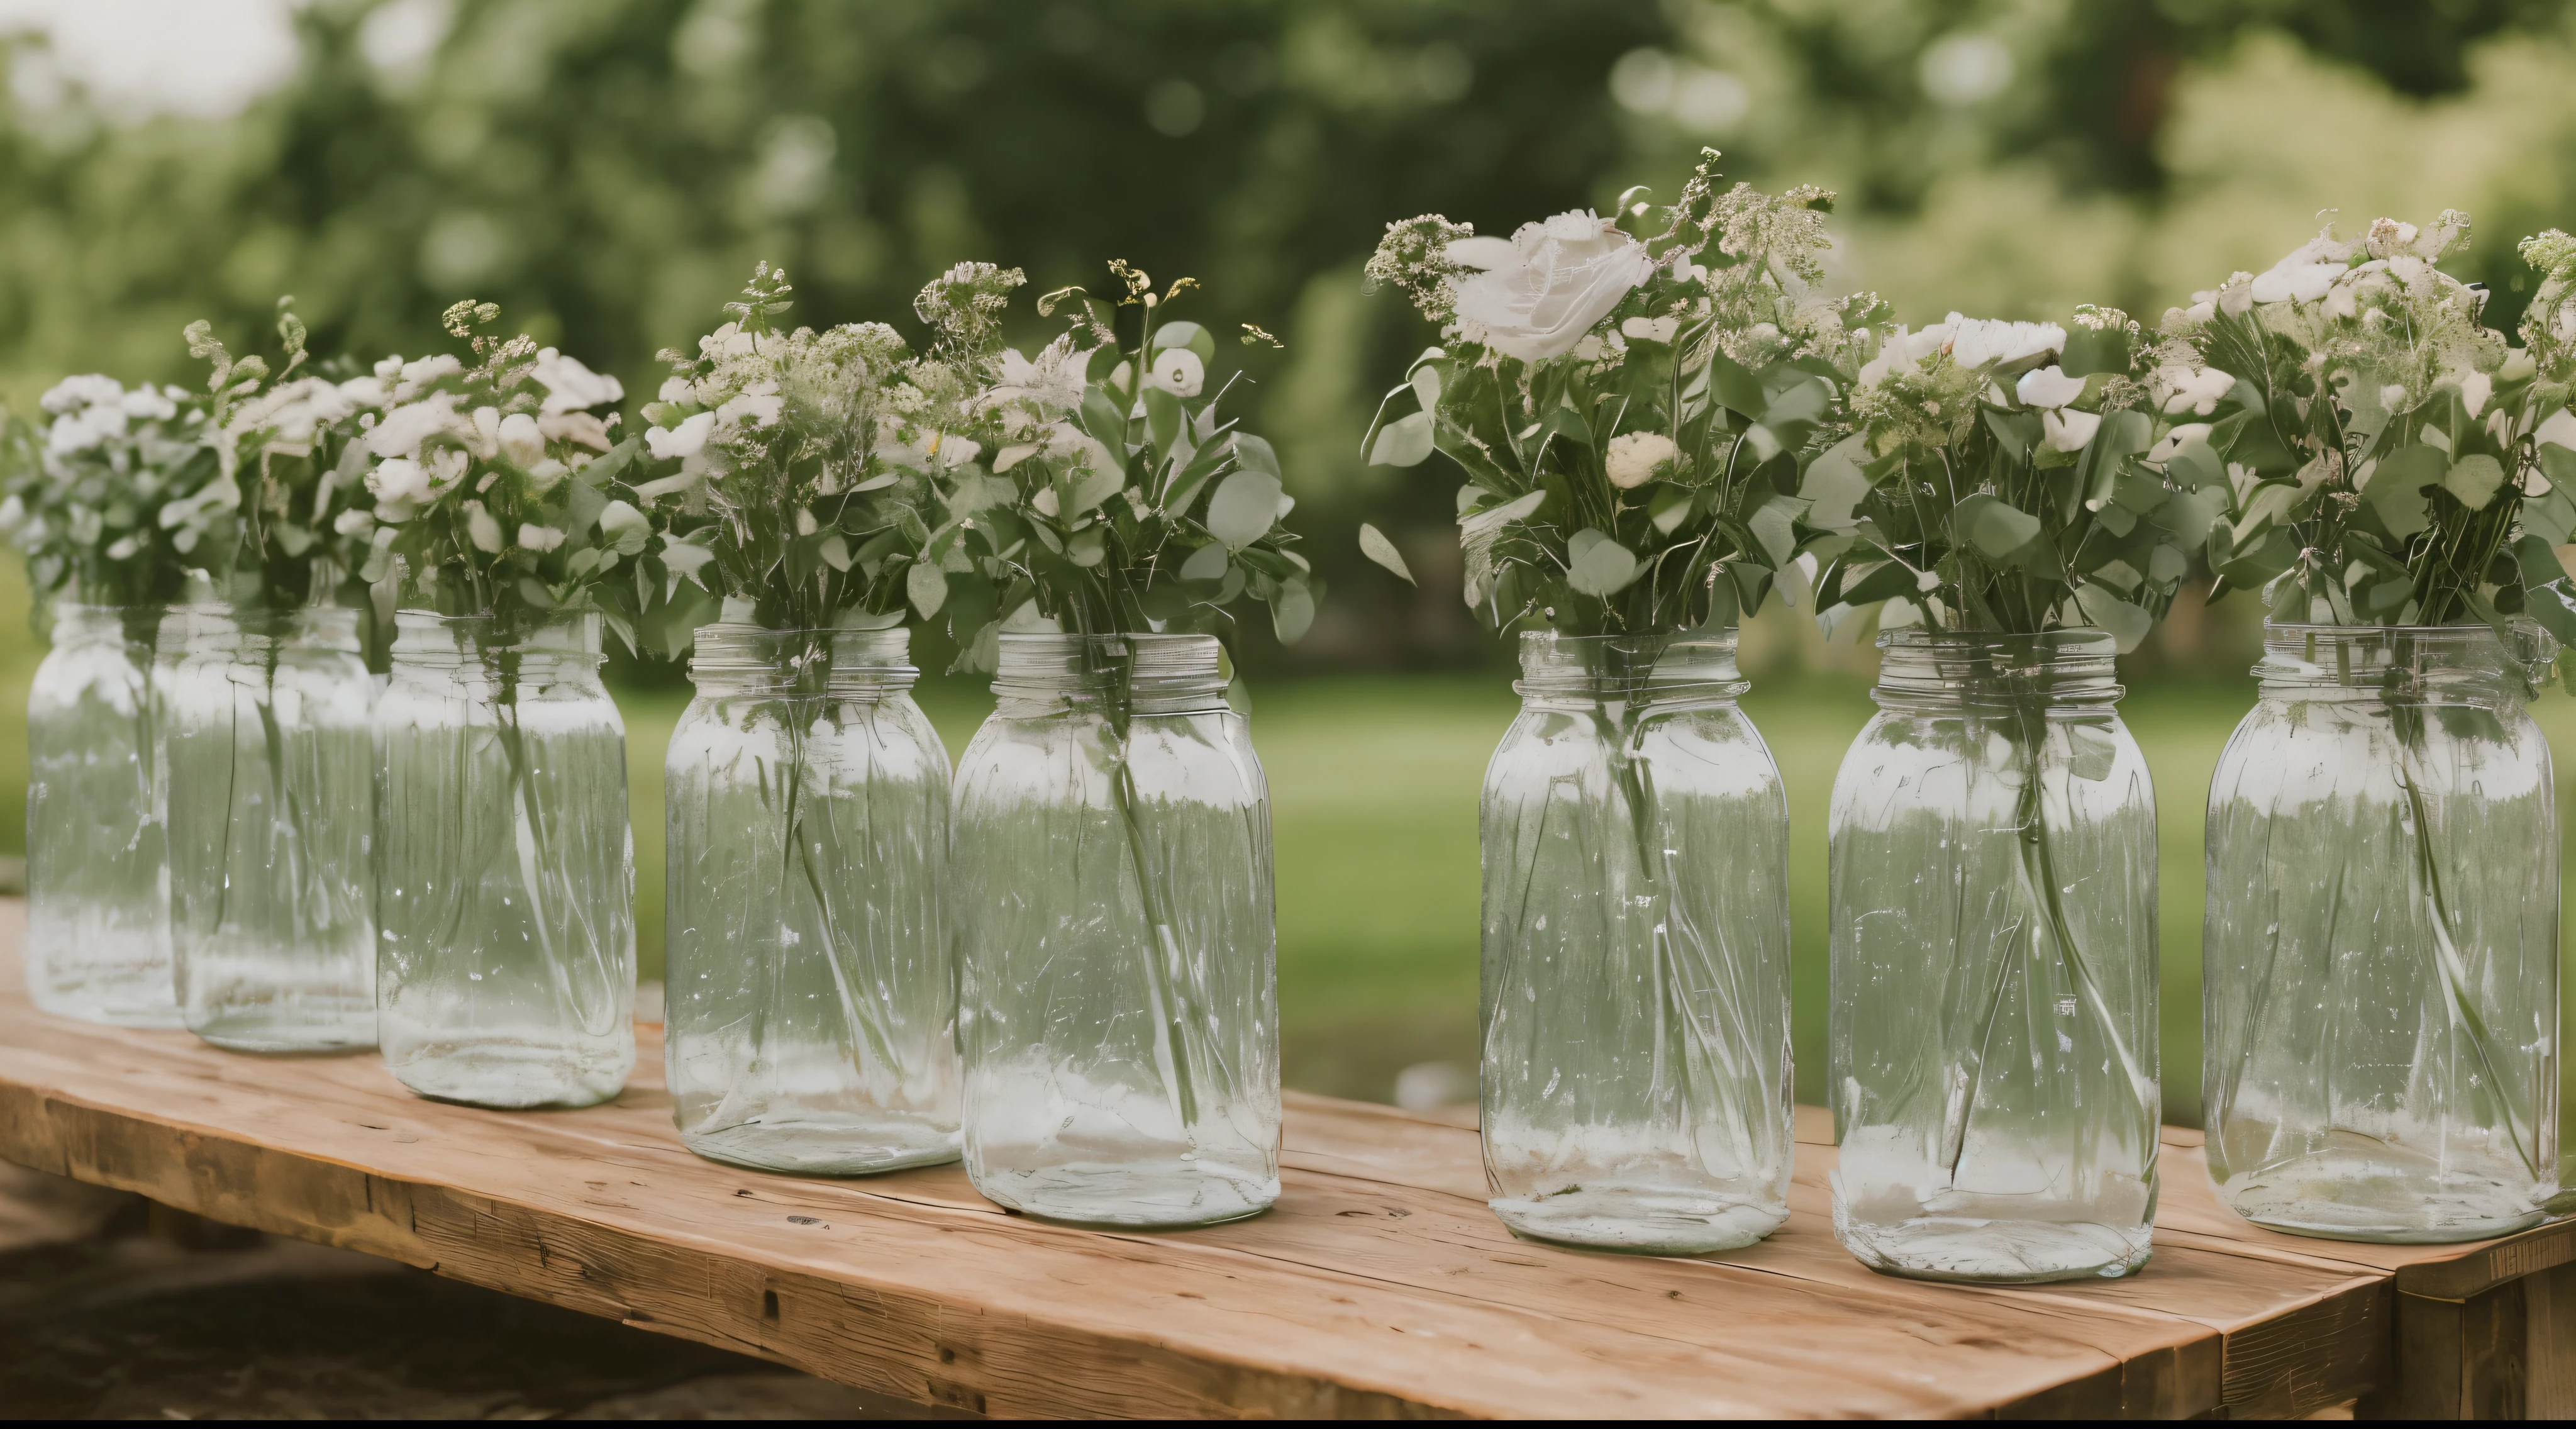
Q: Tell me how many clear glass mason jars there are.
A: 8